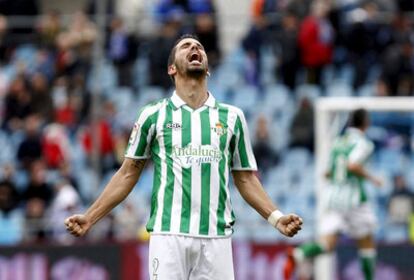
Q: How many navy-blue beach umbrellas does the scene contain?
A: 0